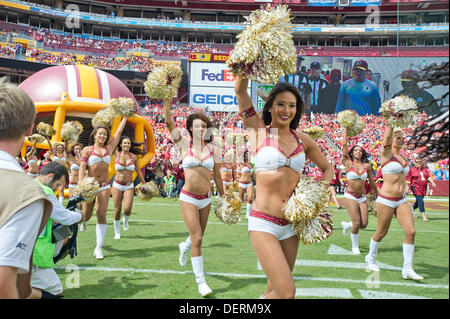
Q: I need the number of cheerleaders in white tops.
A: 11